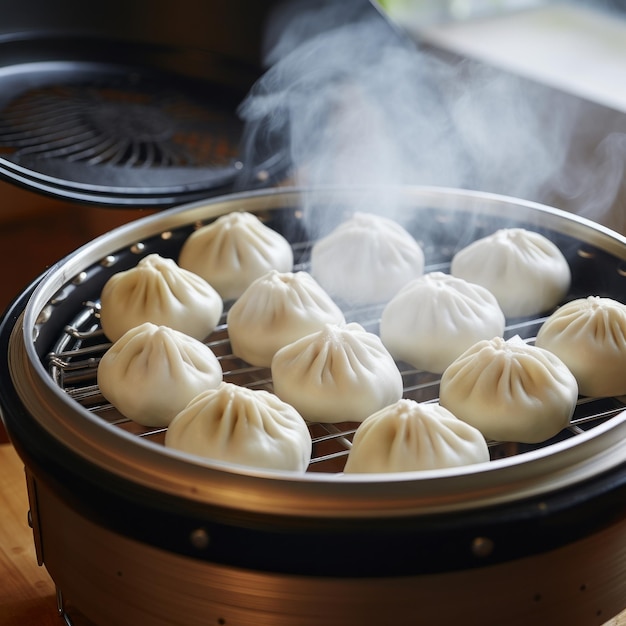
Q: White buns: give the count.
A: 12